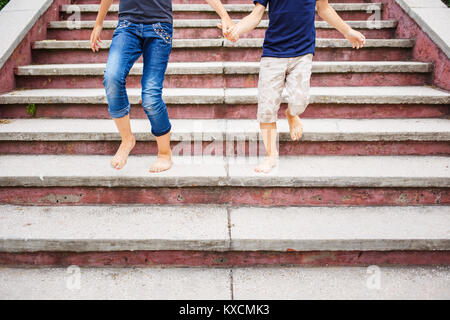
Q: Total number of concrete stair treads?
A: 9